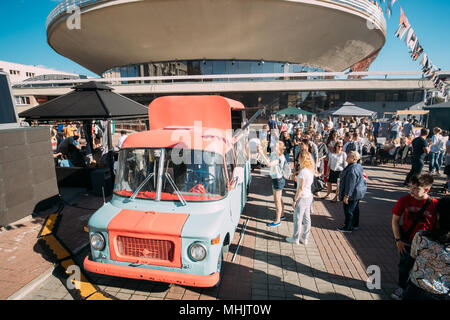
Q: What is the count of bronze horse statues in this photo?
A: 0